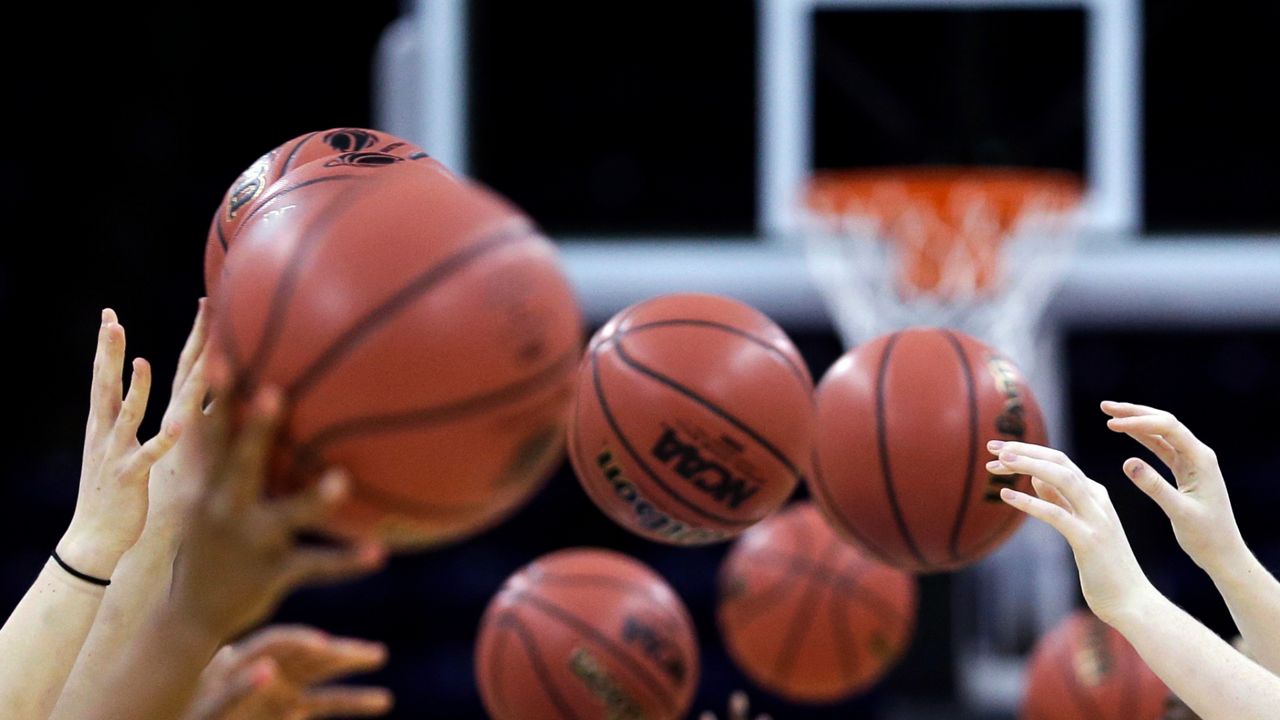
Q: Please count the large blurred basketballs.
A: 1